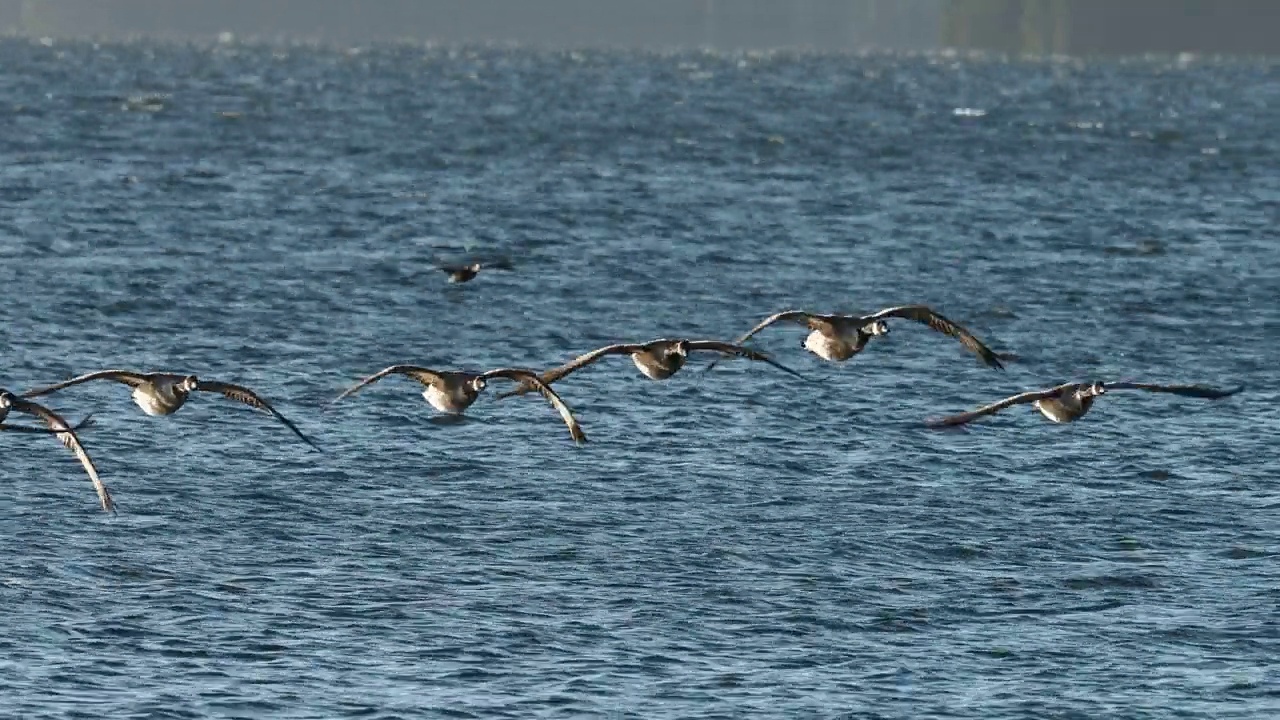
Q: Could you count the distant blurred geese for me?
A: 1